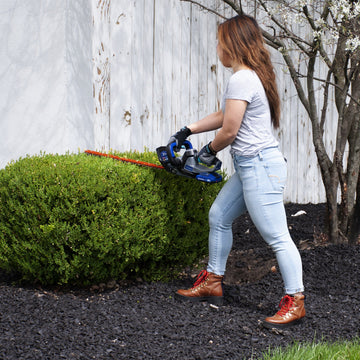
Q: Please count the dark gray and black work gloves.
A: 2